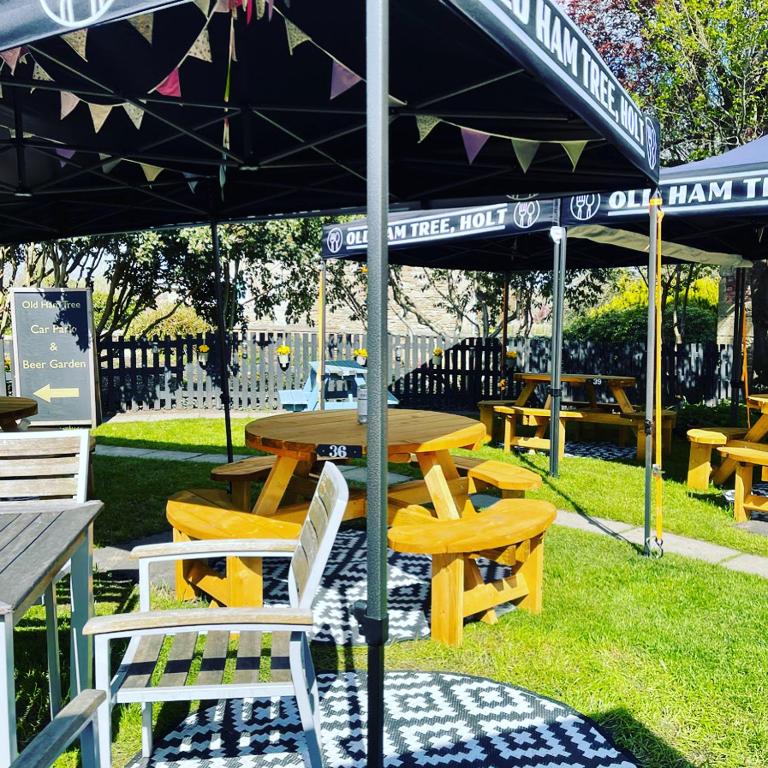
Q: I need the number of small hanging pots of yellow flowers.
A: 5